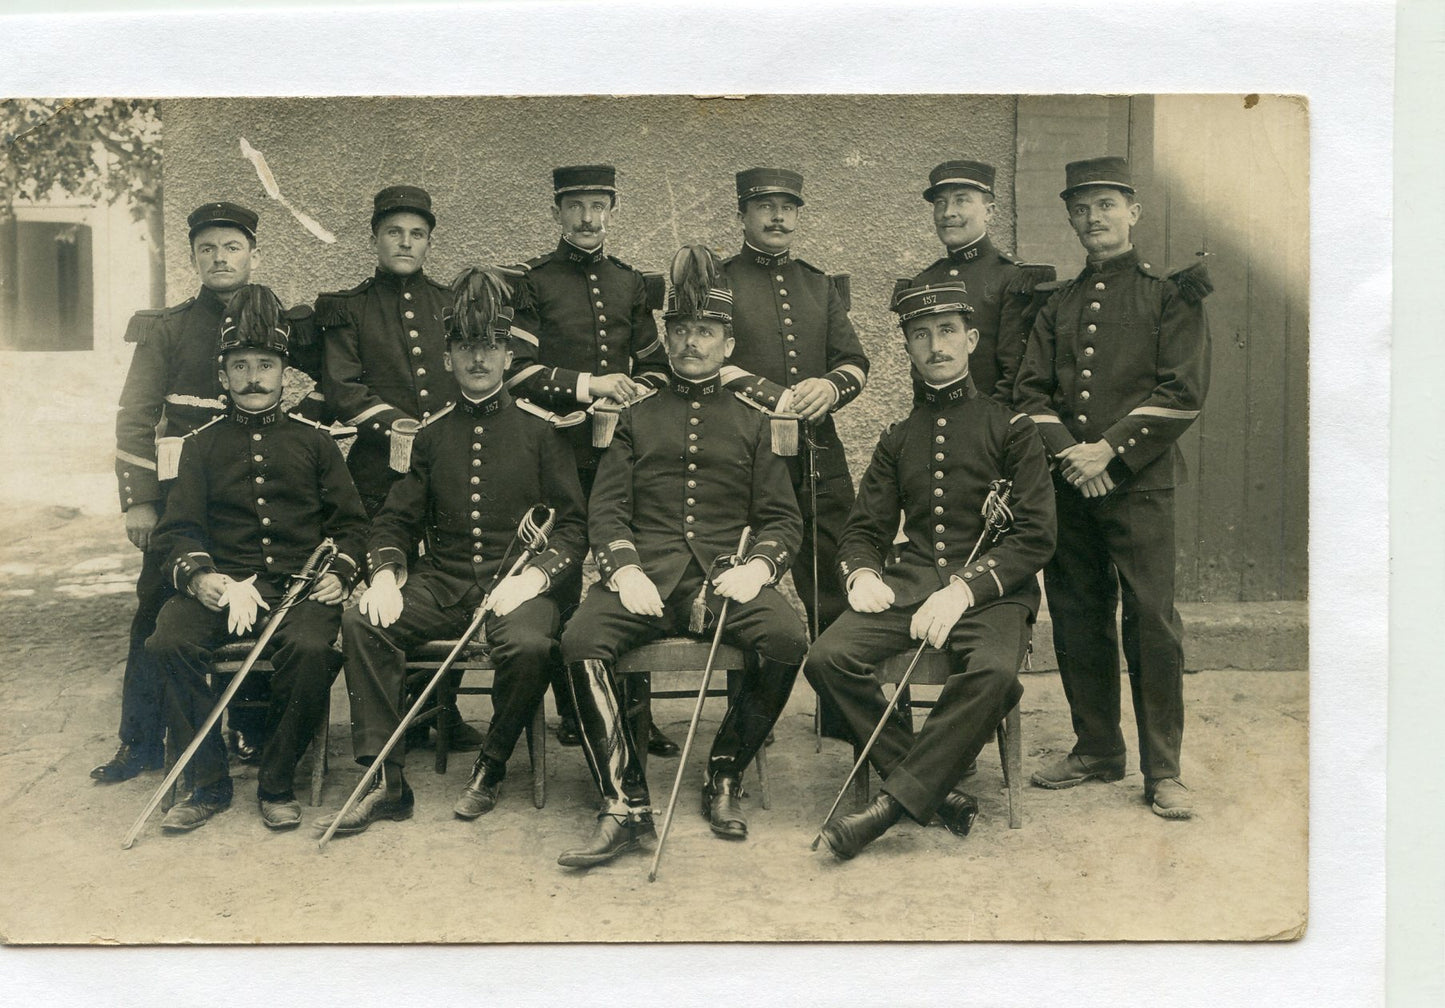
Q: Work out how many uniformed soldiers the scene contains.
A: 10